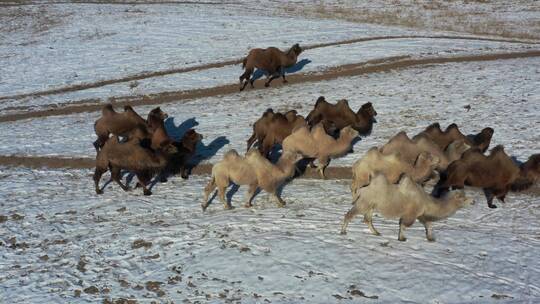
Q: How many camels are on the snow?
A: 13